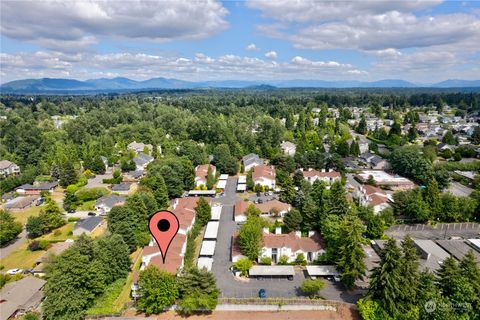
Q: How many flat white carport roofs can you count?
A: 11